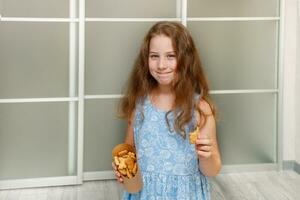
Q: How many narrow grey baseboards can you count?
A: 1